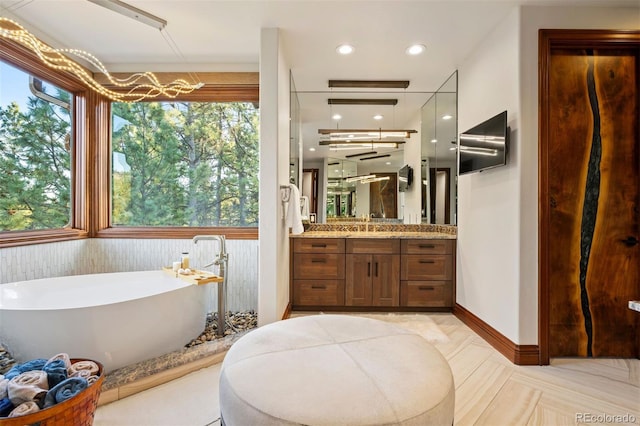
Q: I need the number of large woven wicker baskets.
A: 1